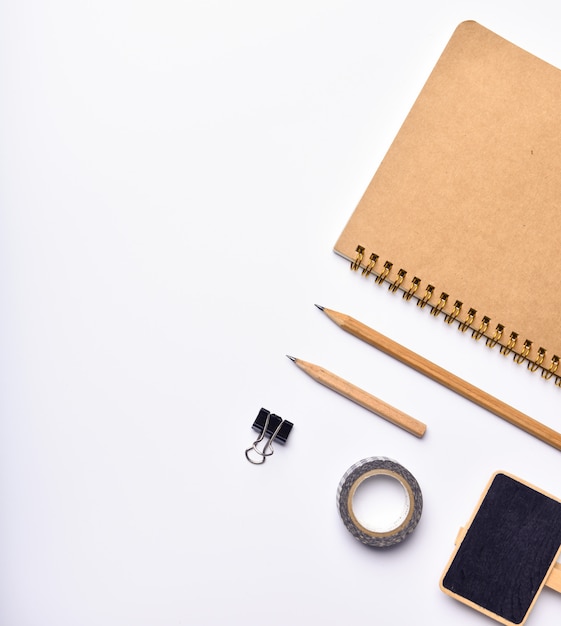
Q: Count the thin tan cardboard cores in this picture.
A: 1